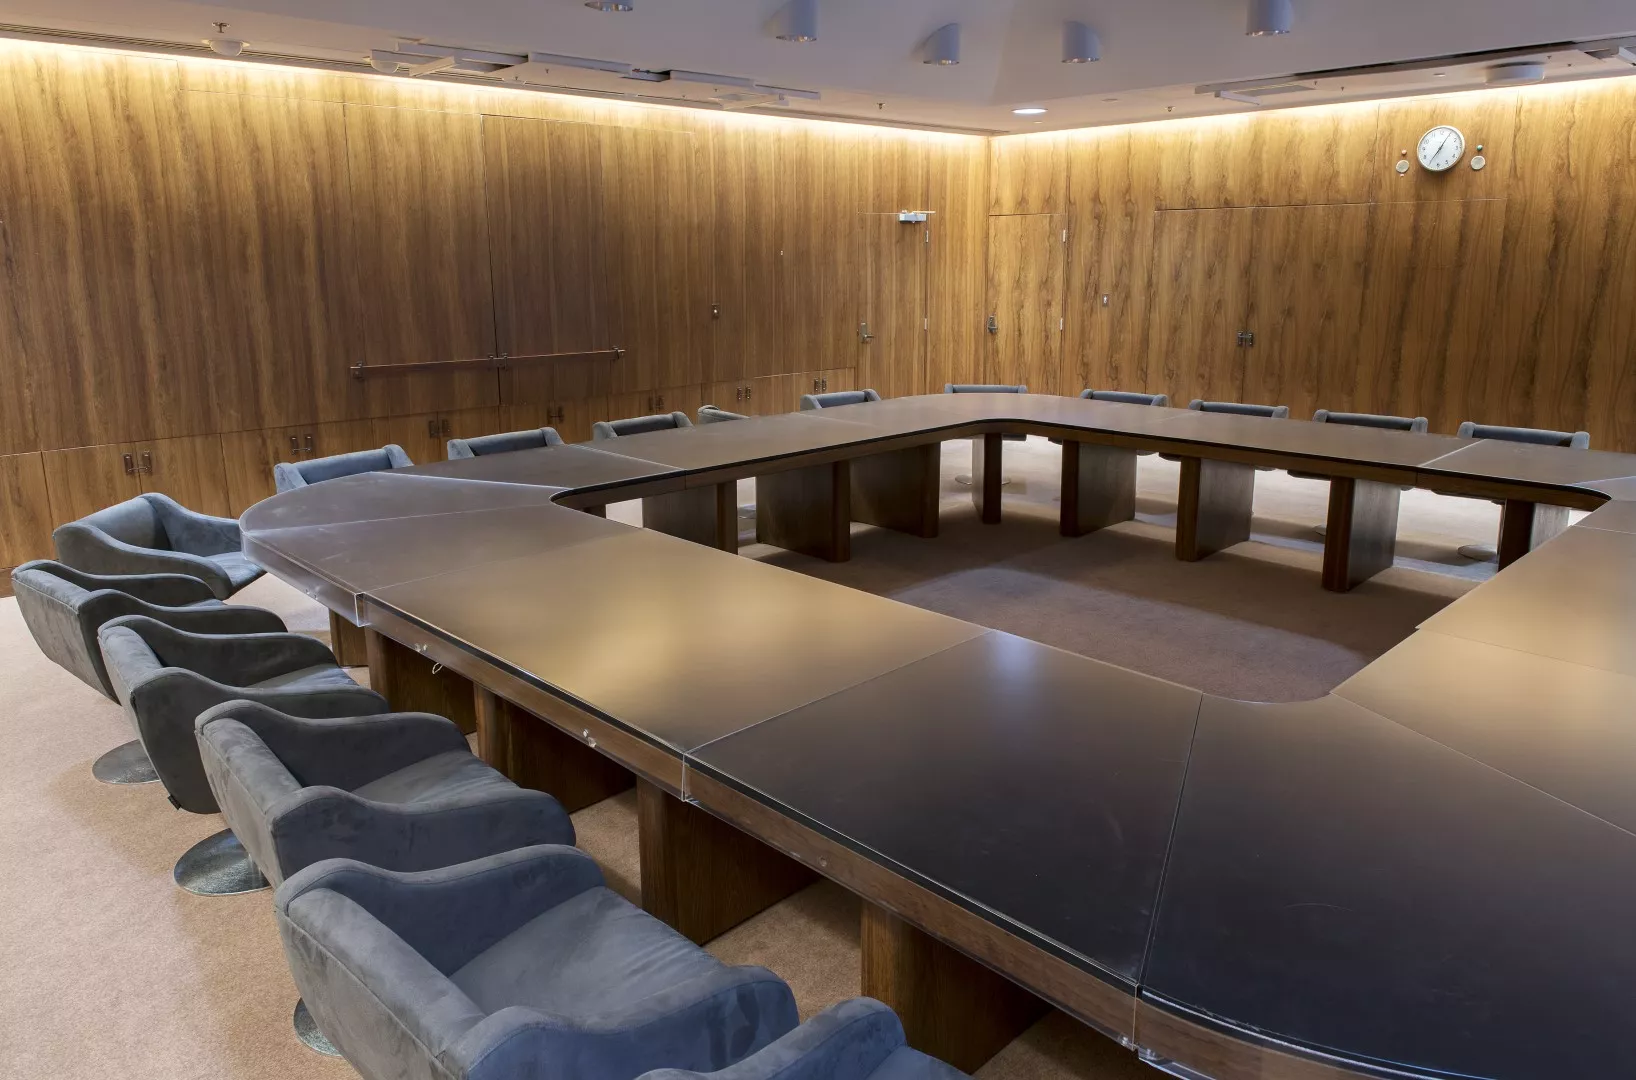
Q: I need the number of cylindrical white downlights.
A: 5